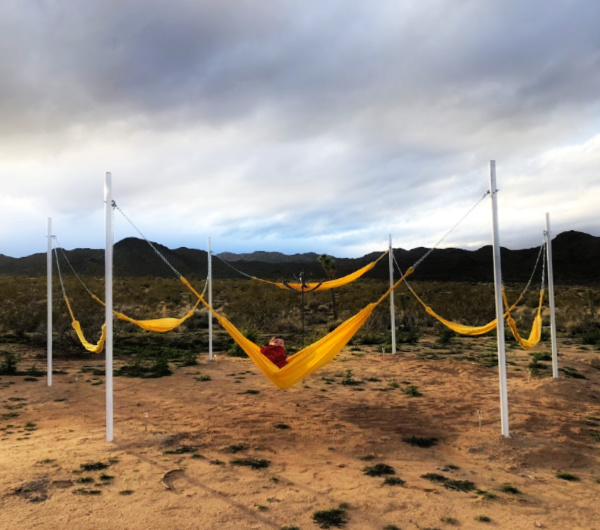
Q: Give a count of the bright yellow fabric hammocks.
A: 6